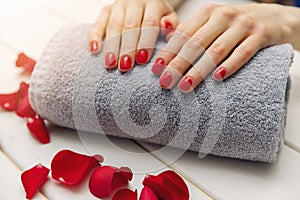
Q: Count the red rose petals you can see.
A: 10